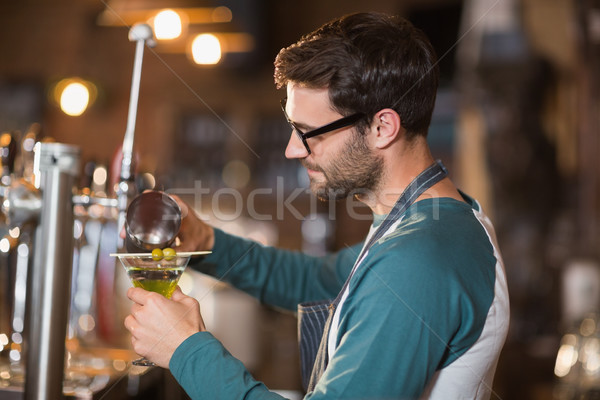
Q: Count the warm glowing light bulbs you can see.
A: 3